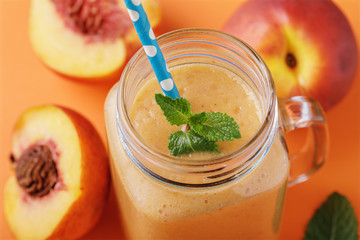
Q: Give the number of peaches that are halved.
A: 2